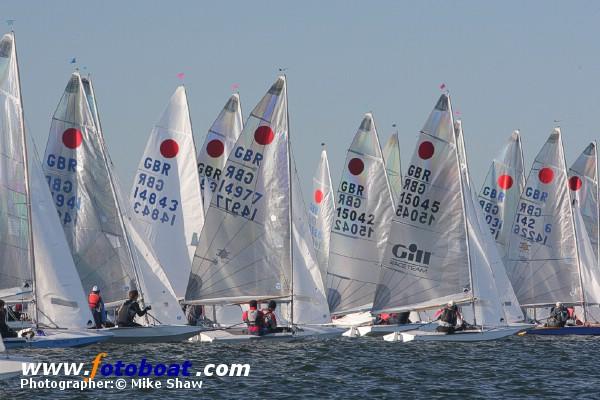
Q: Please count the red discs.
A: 10